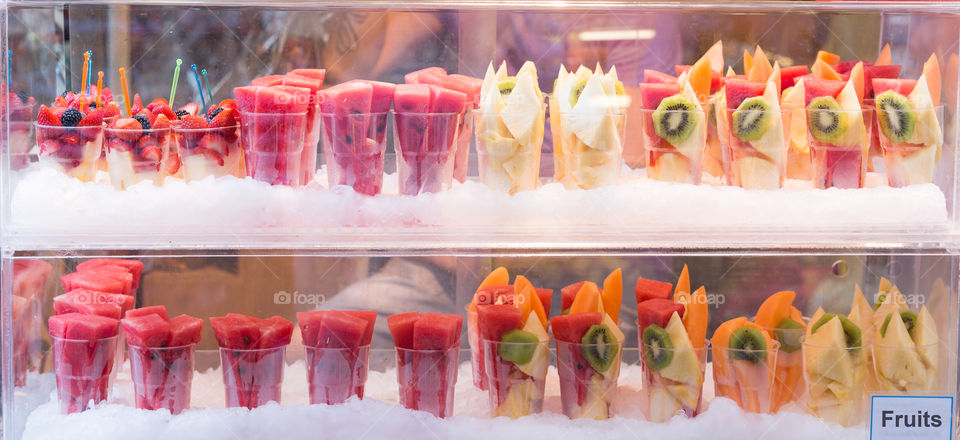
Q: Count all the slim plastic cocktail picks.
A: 7